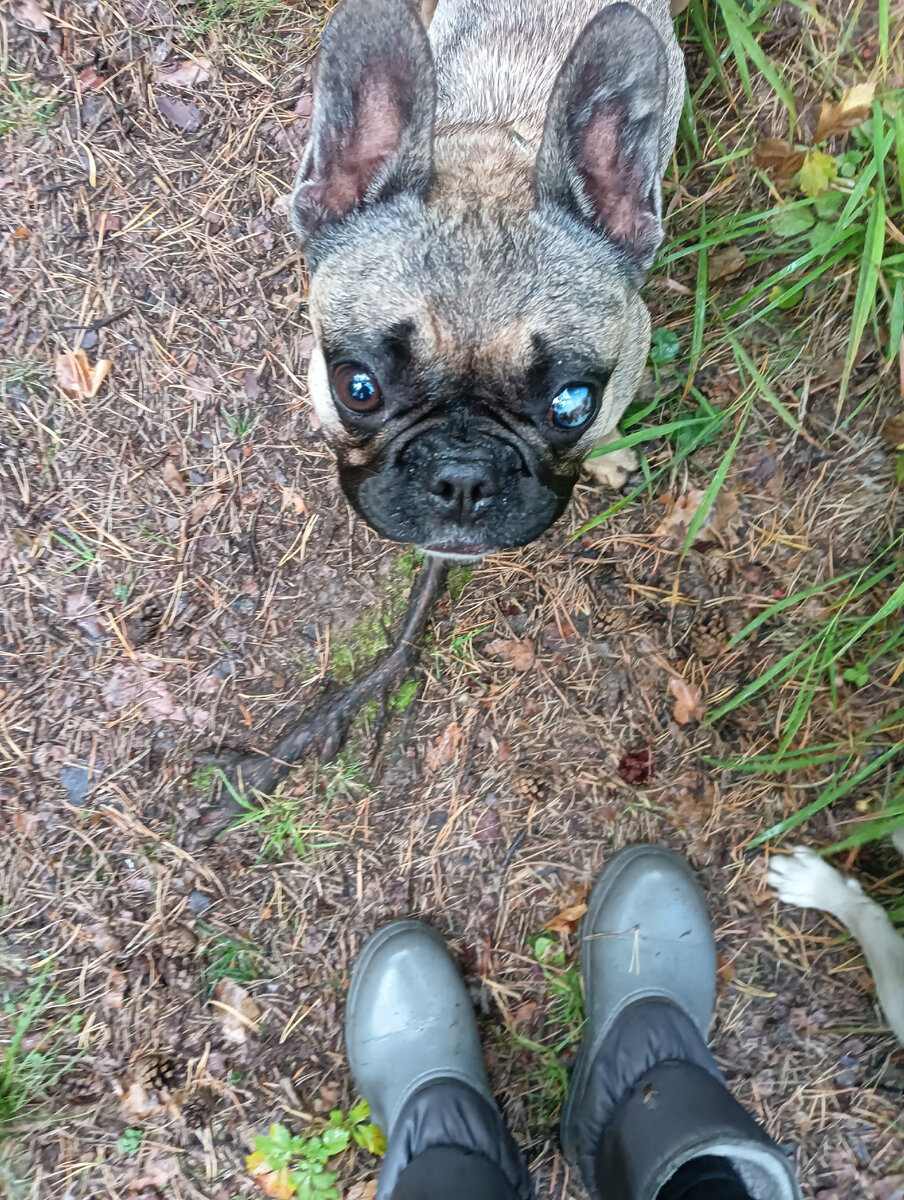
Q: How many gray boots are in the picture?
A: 2